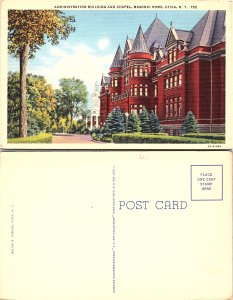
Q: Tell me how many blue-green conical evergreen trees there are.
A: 5